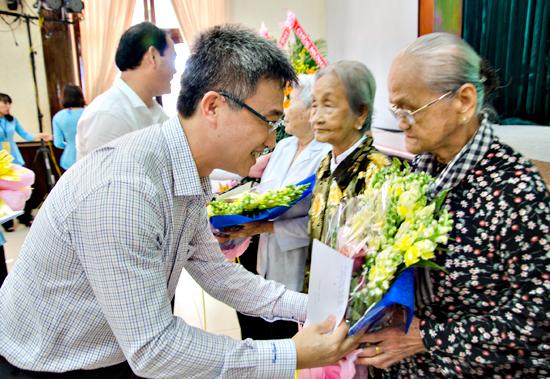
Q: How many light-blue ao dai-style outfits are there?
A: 2